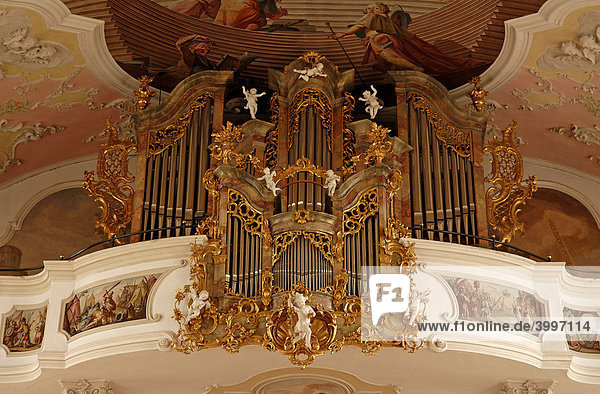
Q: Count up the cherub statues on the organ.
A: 8